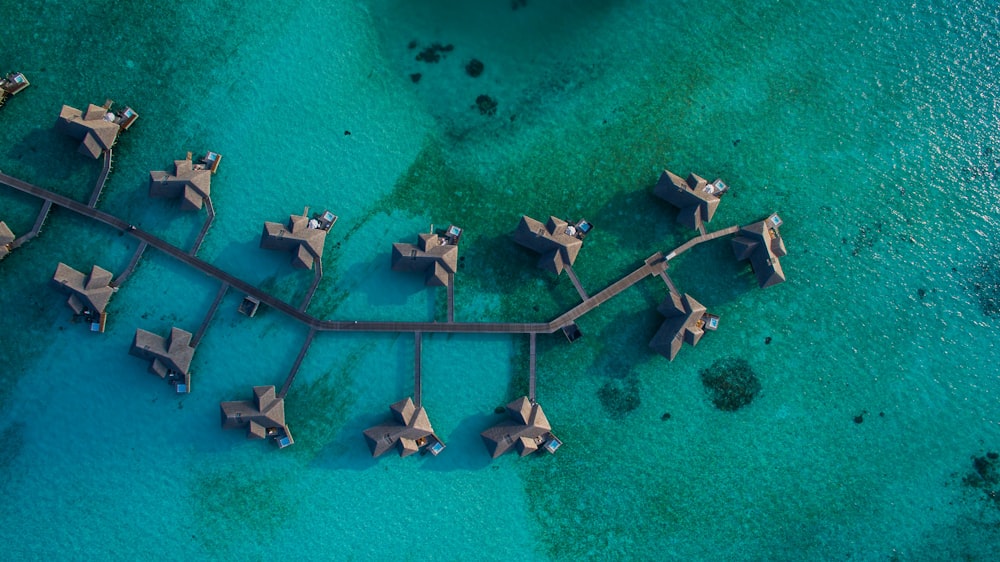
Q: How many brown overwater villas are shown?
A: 15